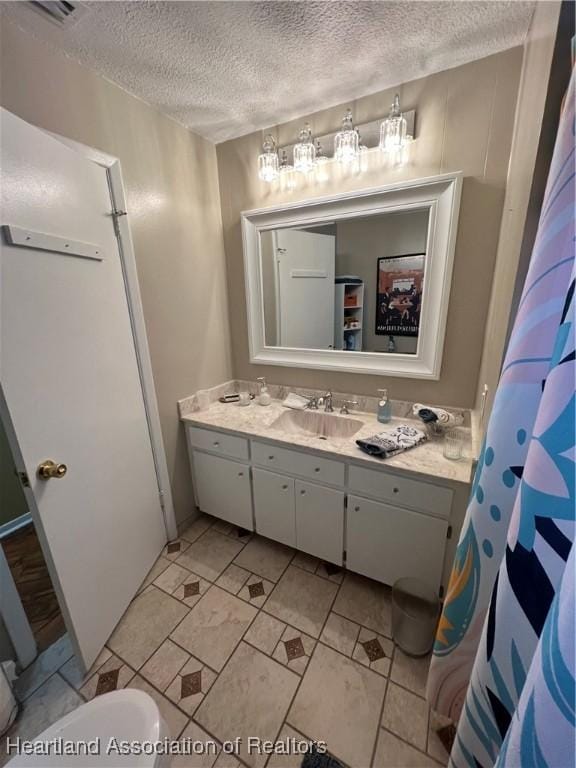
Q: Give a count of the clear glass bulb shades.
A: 4